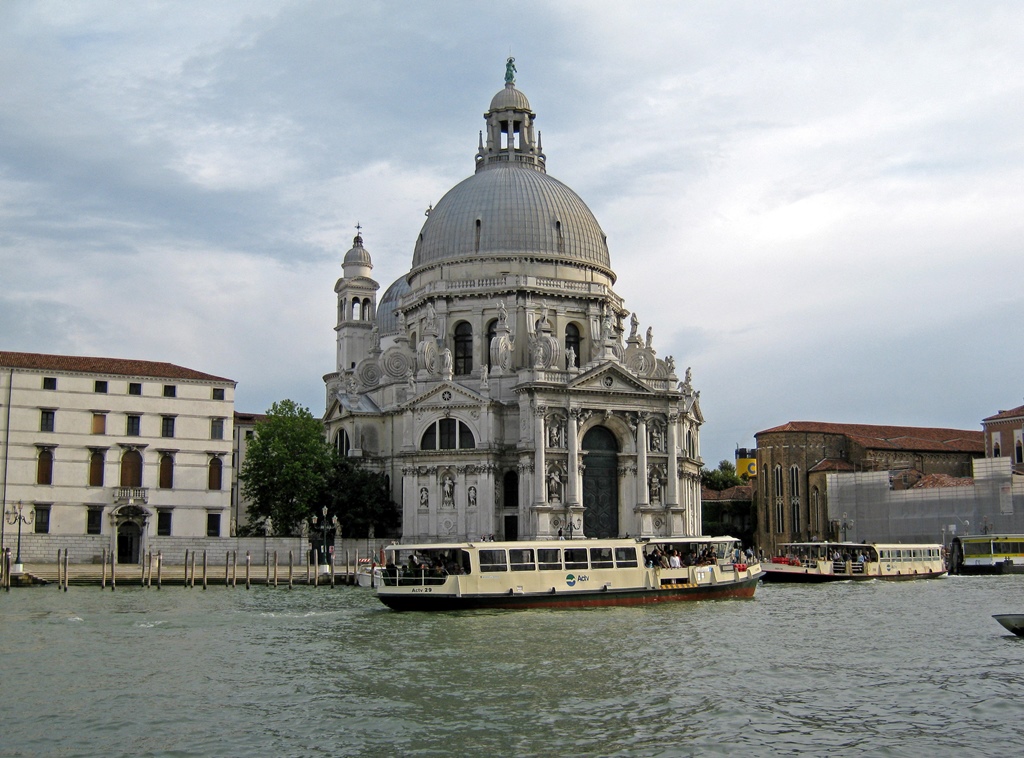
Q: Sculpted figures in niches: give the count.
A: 7